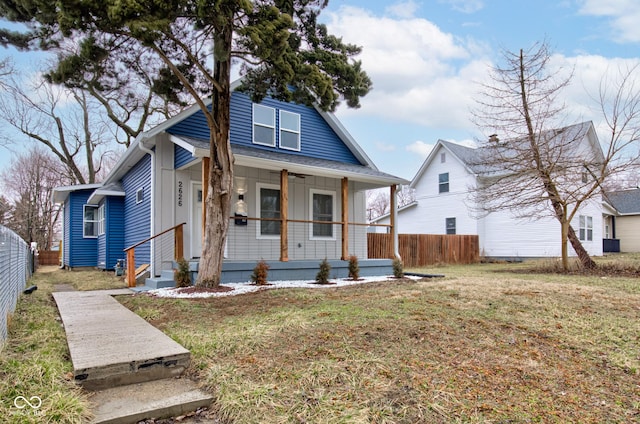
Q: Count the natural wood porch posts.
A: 4